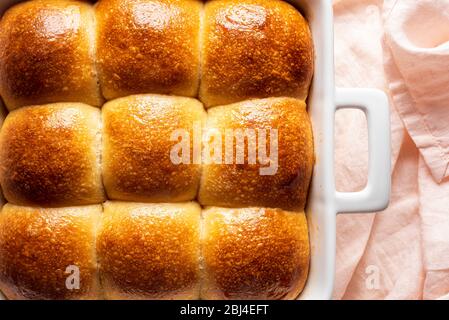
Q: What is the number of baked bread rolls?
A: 9